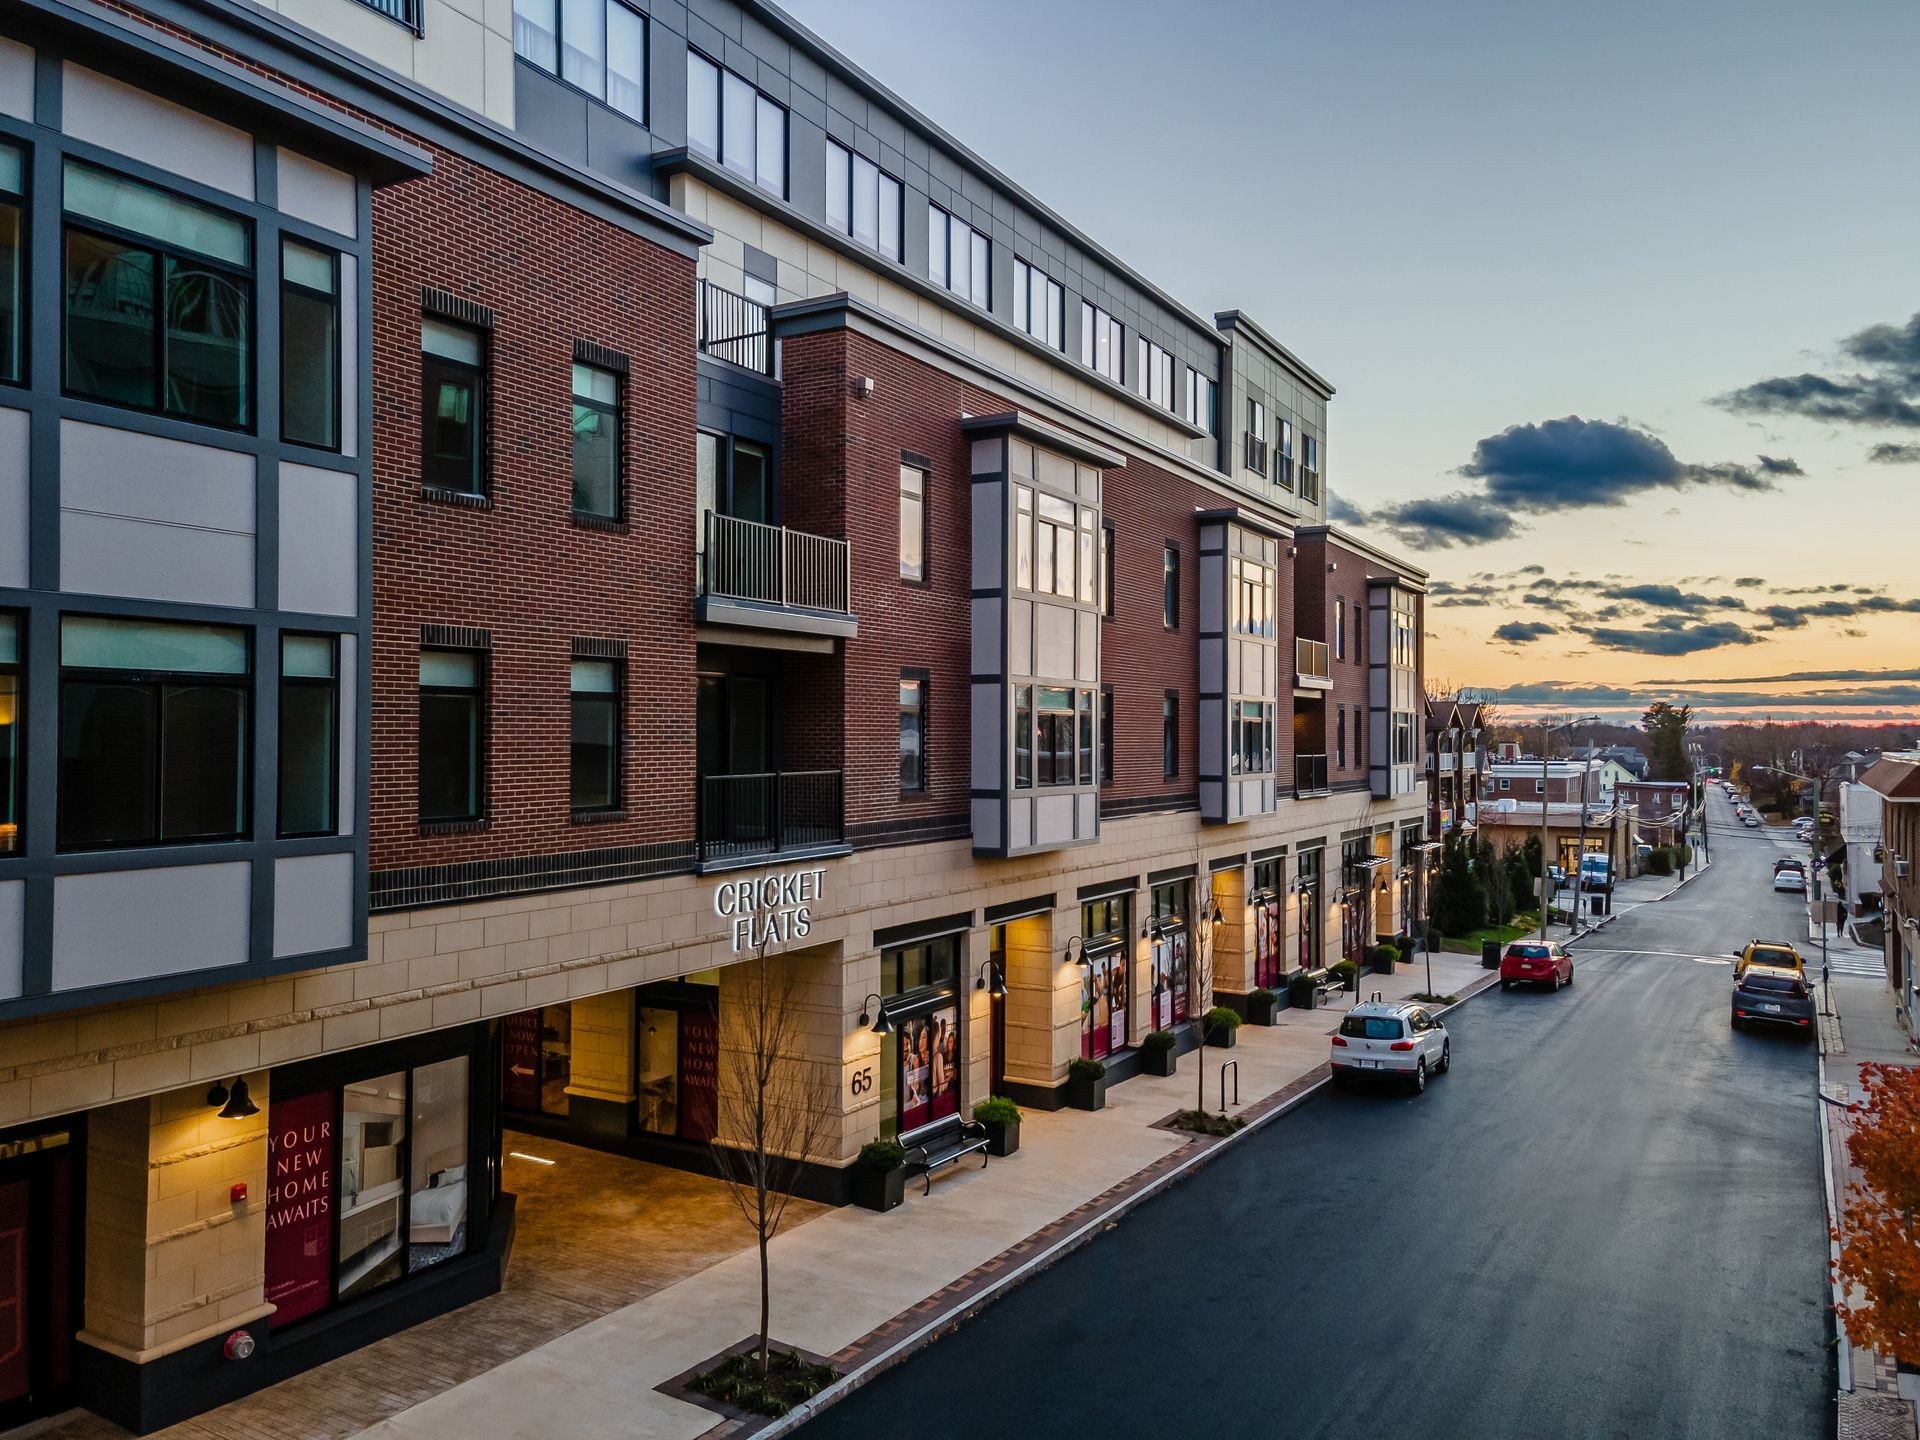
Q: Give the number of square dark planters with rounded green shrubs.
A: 11